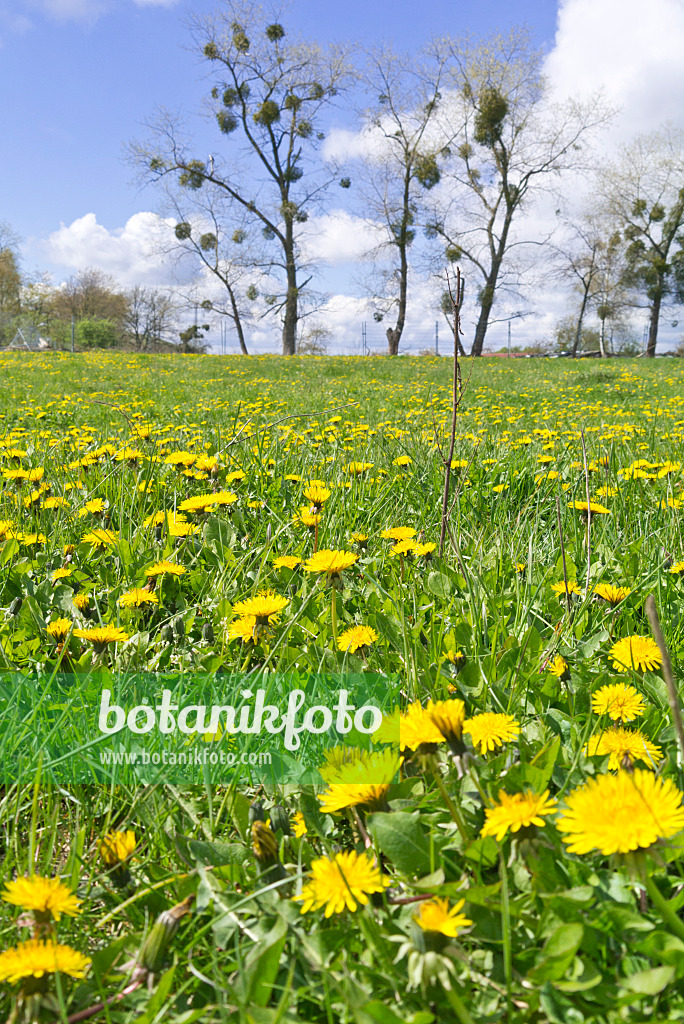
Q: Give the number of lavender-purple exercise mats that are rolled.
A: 0